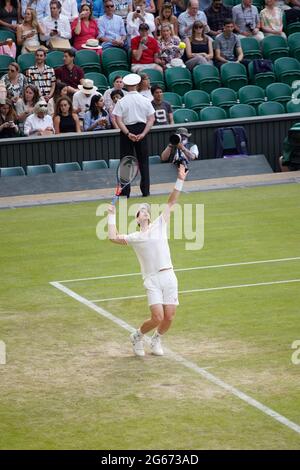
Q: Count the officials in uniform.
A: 1